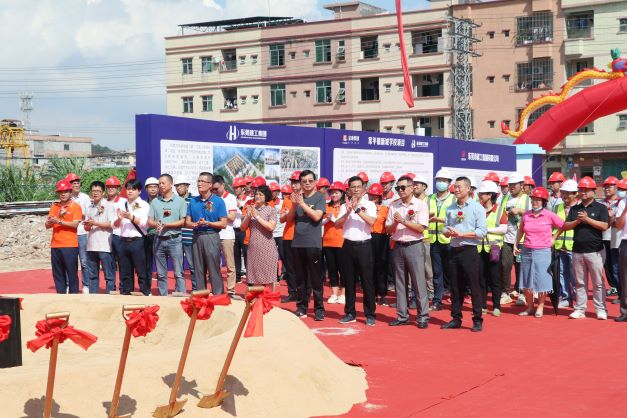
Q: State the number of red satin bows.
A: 5